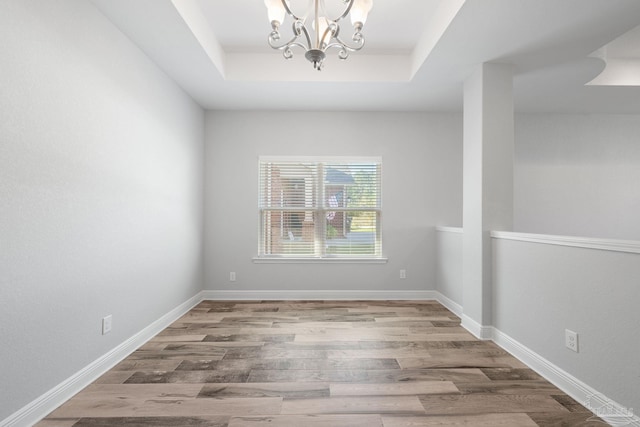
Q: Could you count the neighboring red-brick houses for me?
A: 1